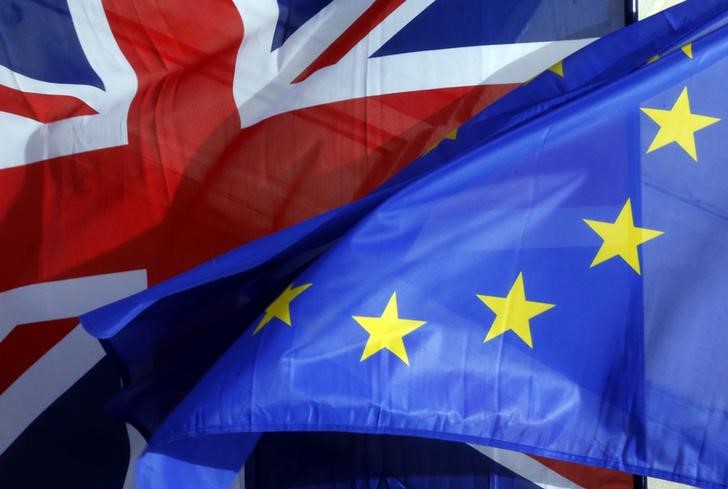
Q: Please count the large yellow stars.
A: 5